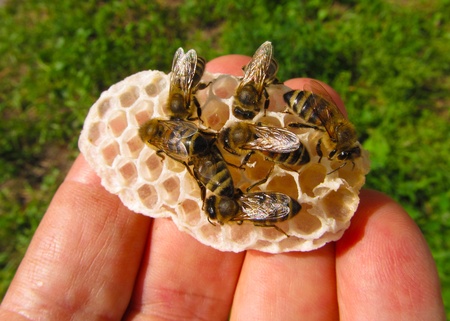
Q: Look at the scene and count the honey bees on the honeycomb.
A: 7